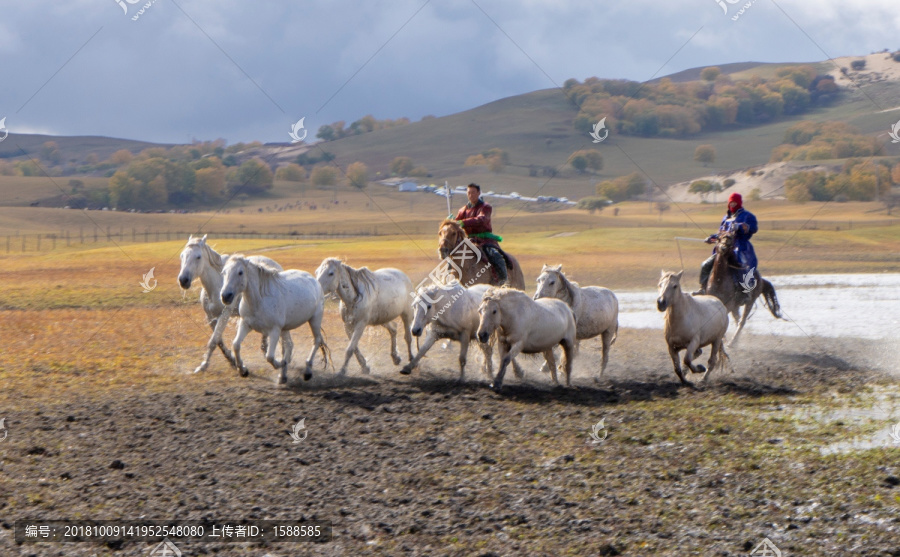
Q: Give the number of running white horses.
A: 7